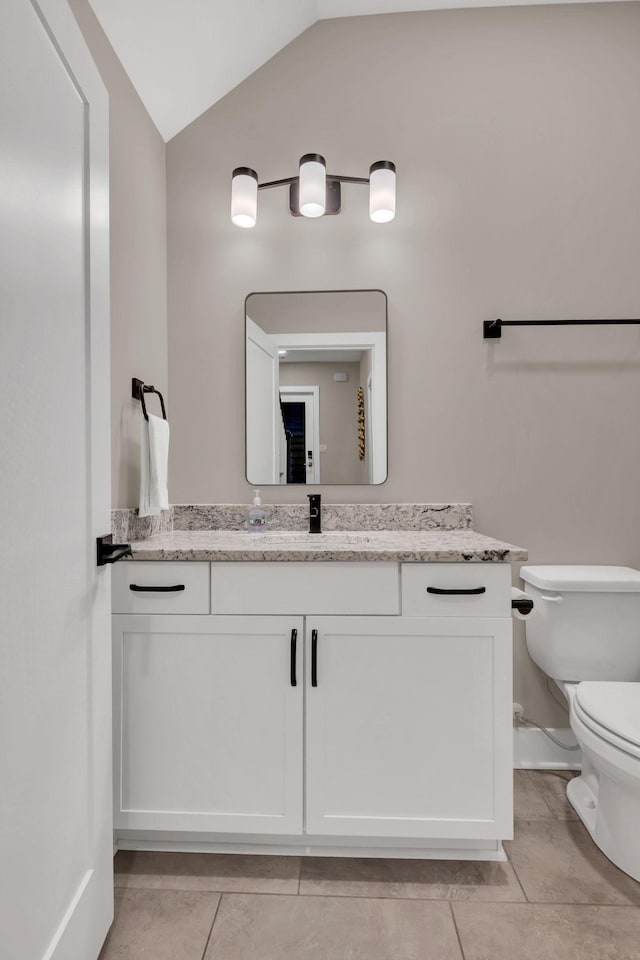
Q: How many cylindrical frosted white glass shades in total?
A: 3